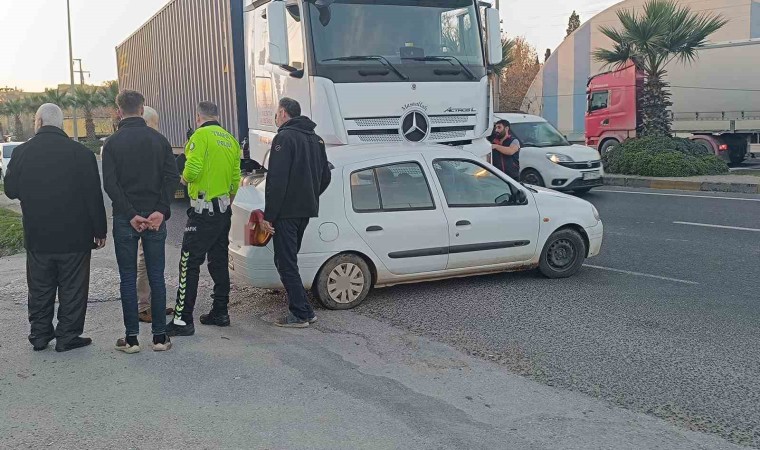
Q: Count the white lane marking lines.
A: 3